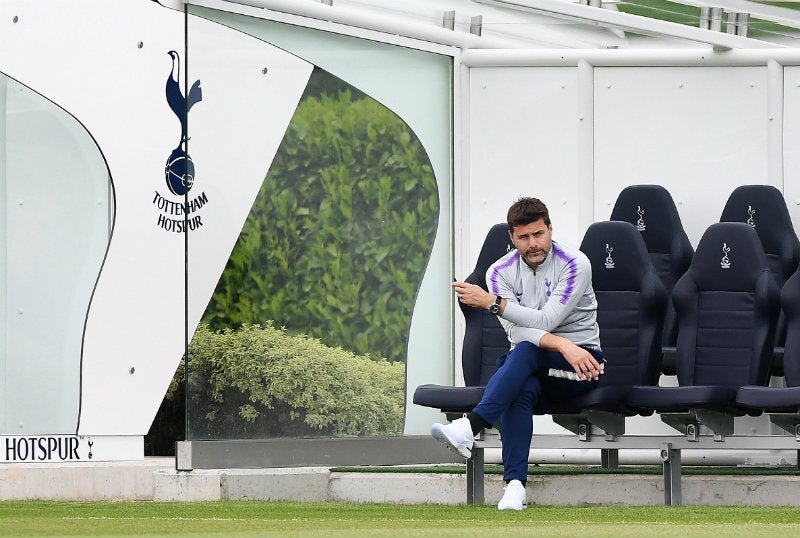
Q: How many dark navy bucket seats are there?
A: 6